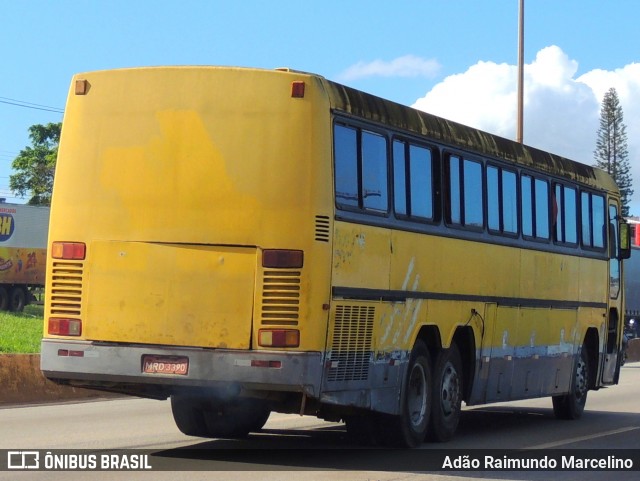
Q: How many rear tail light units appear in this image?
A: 4